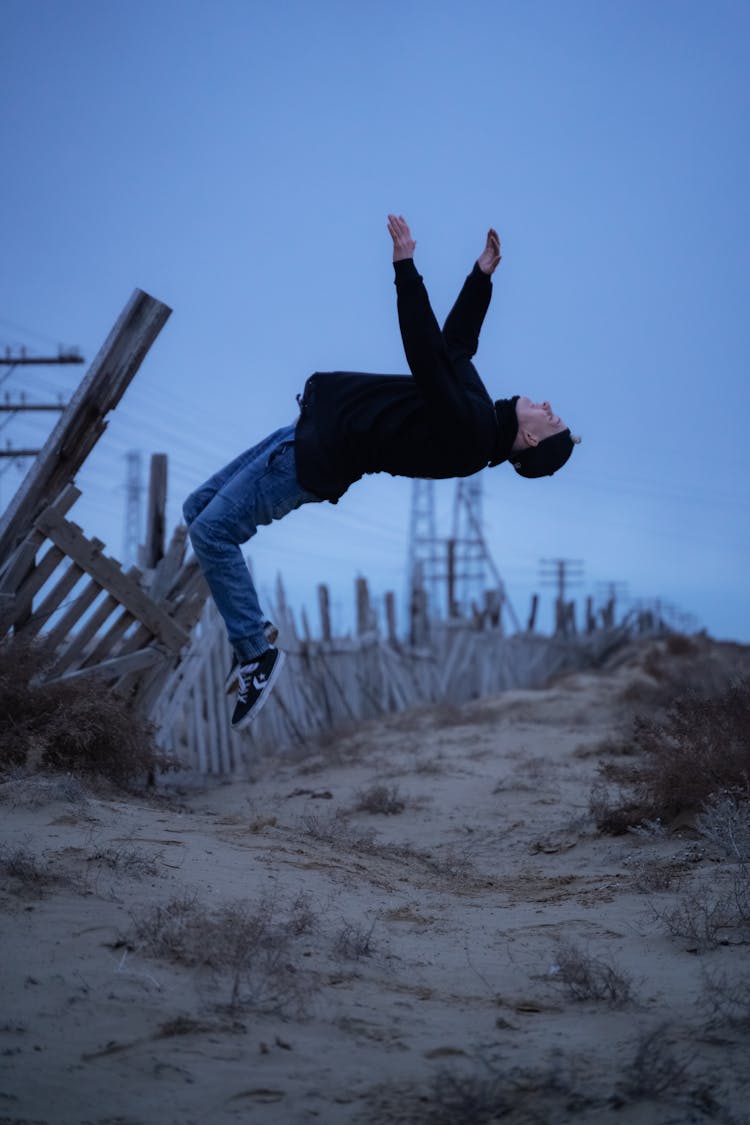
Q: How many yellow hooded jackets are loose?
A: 0